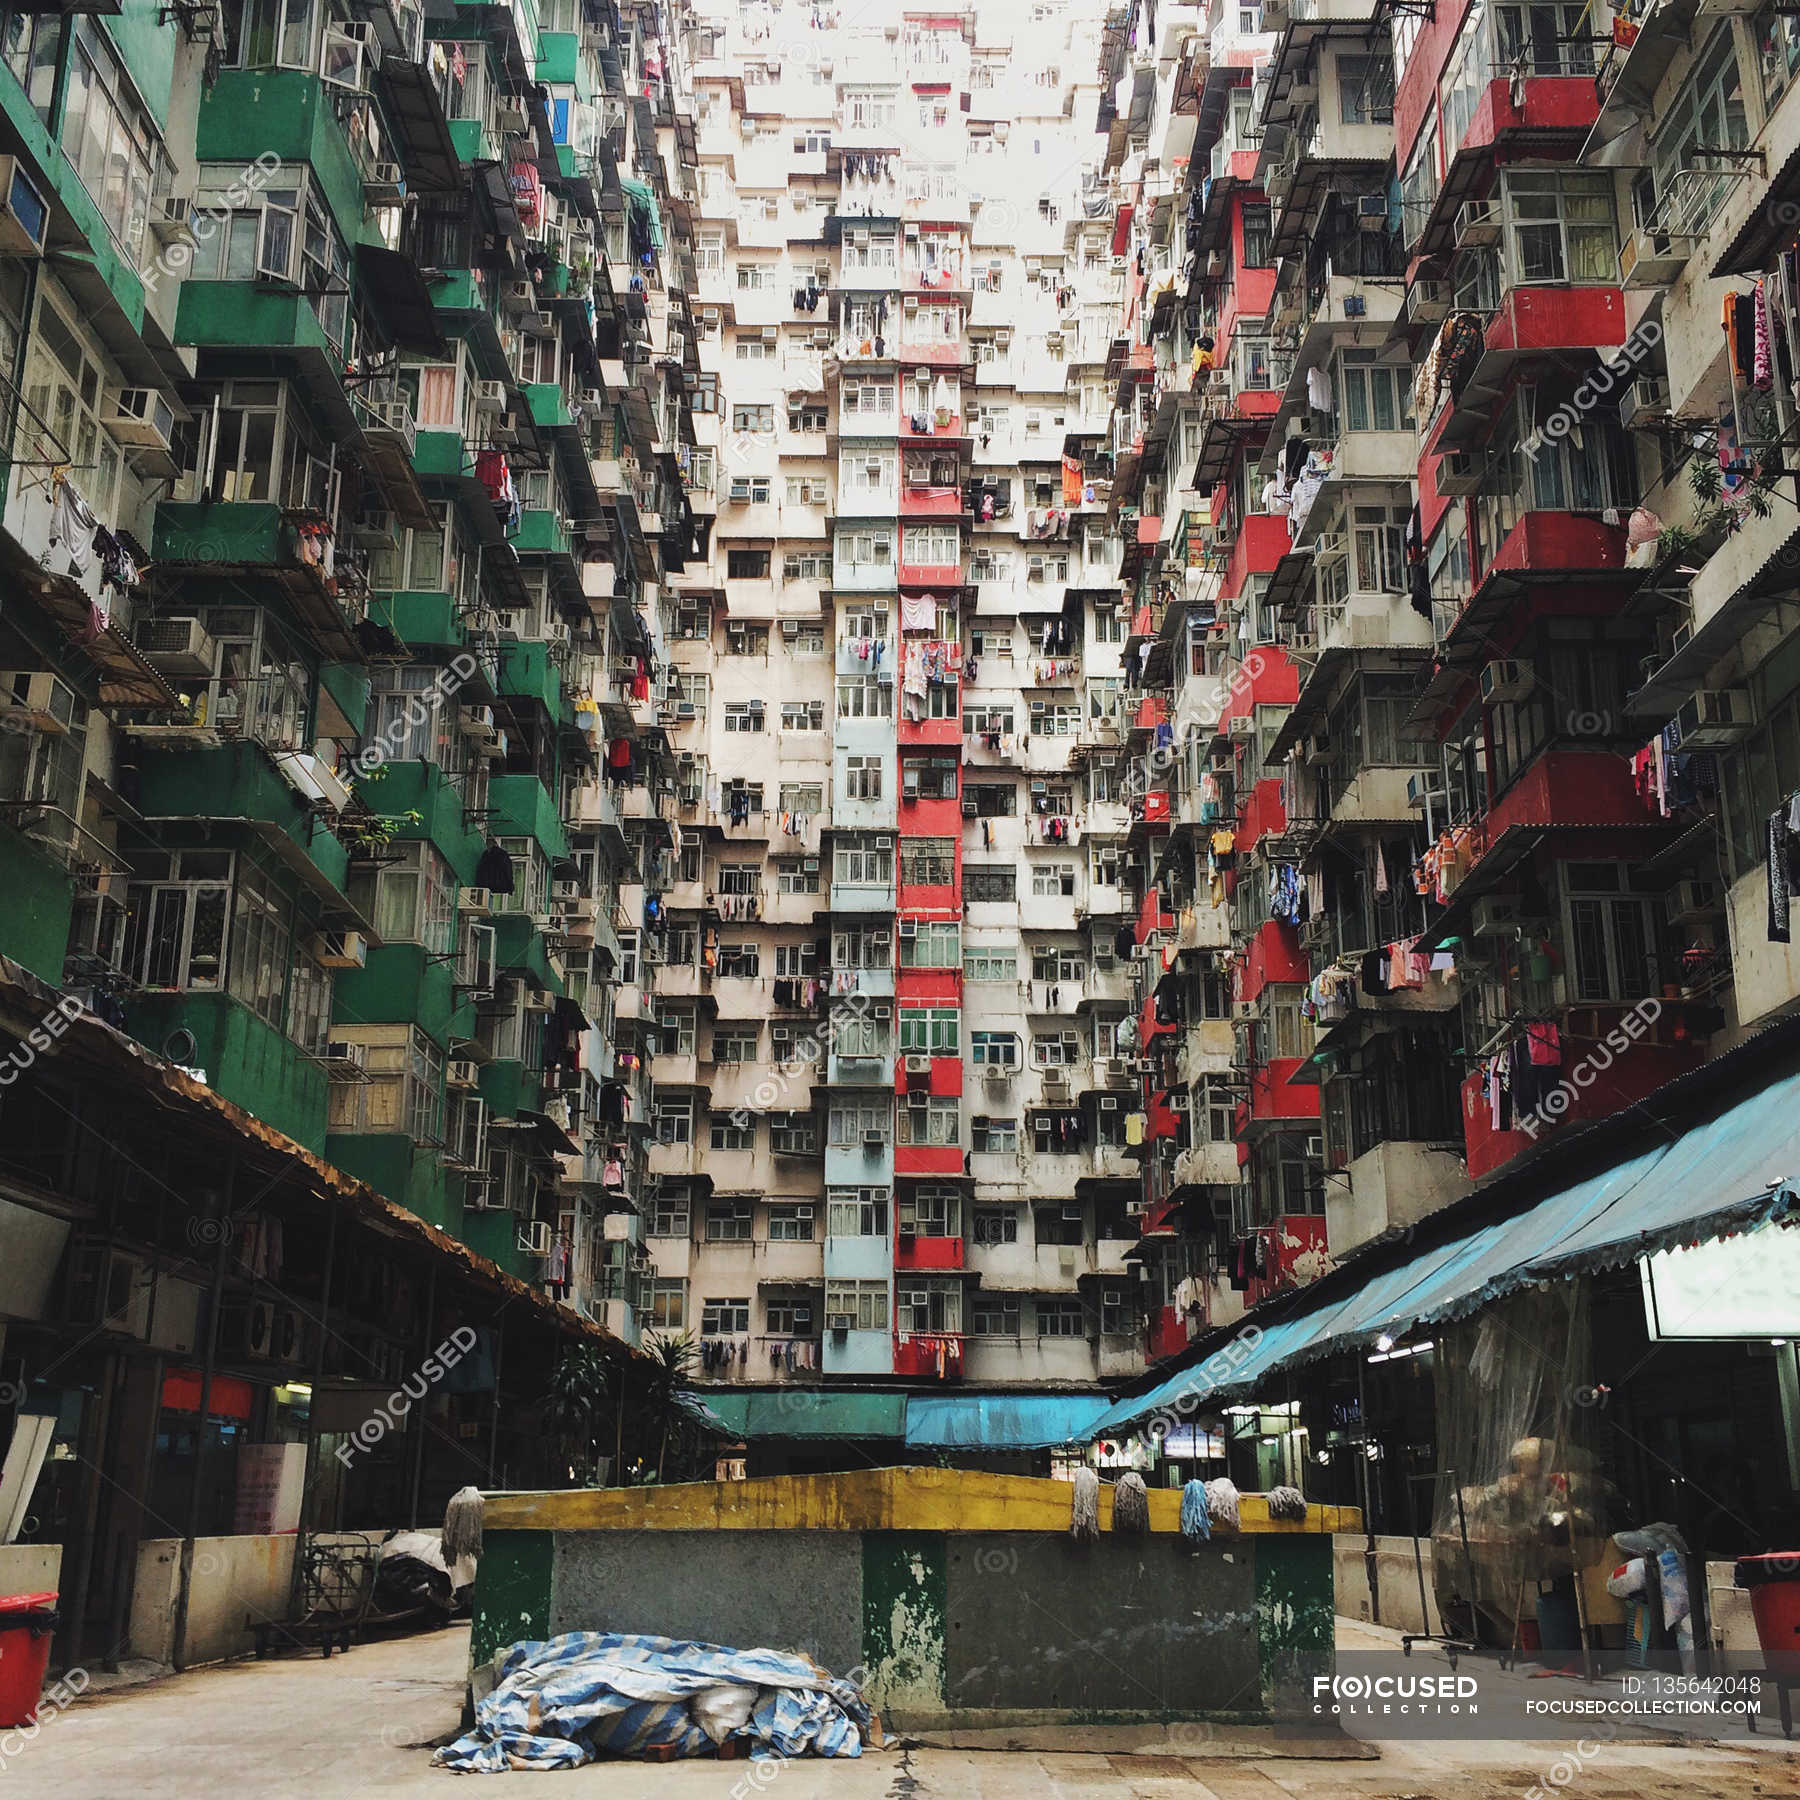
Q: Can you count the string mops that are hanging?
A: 6